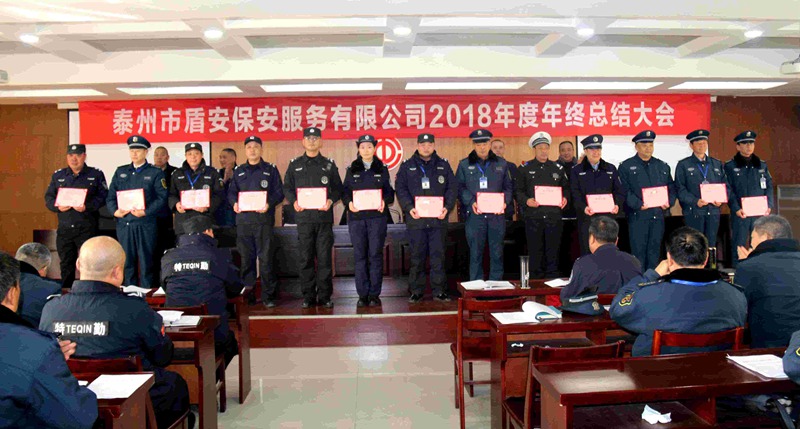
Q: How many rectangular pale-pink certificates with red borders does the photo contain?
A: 13